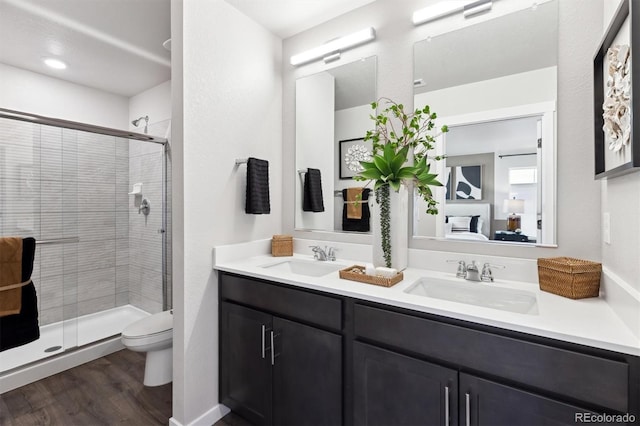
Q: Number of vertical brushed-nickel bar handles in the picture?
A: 4